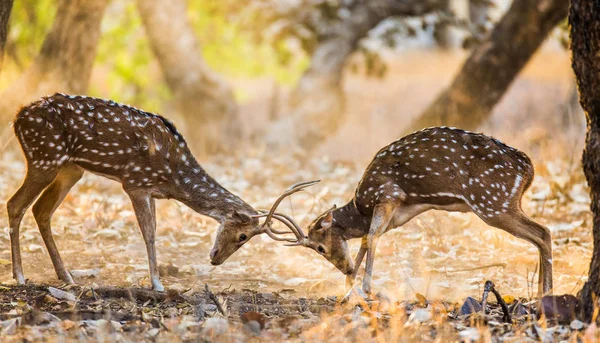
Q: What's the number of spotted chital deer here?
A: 2